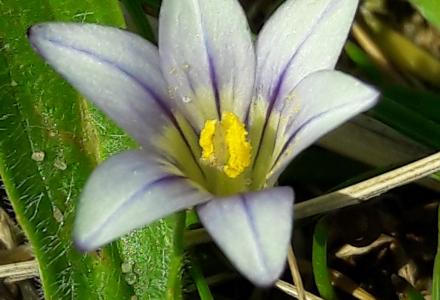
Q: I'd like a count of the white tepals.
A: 6